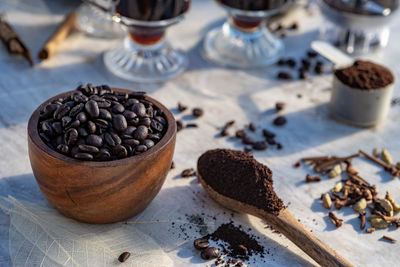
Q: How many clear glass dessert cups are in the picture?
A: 2